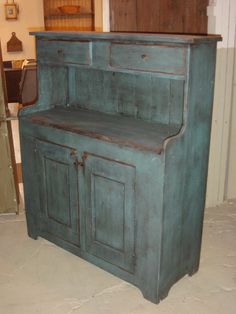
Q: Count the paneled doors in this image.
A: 2